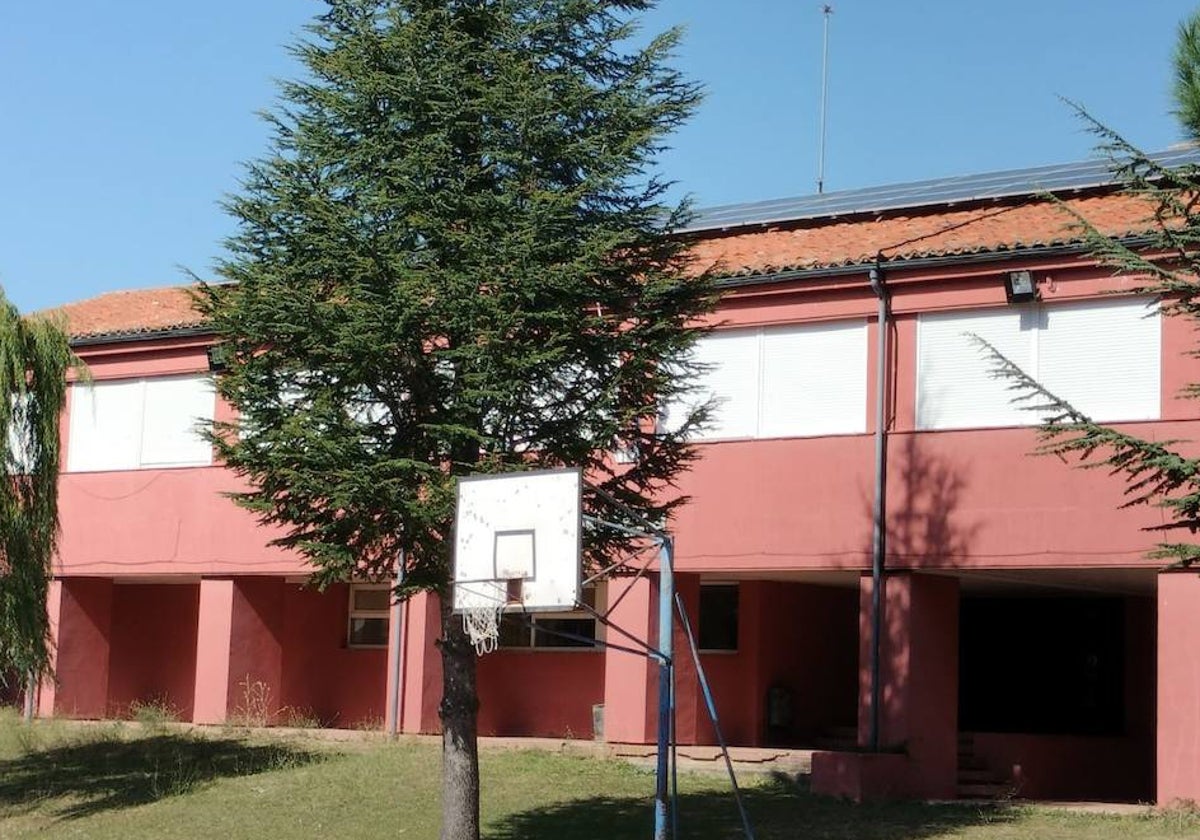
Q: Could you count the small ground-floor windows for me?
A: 3